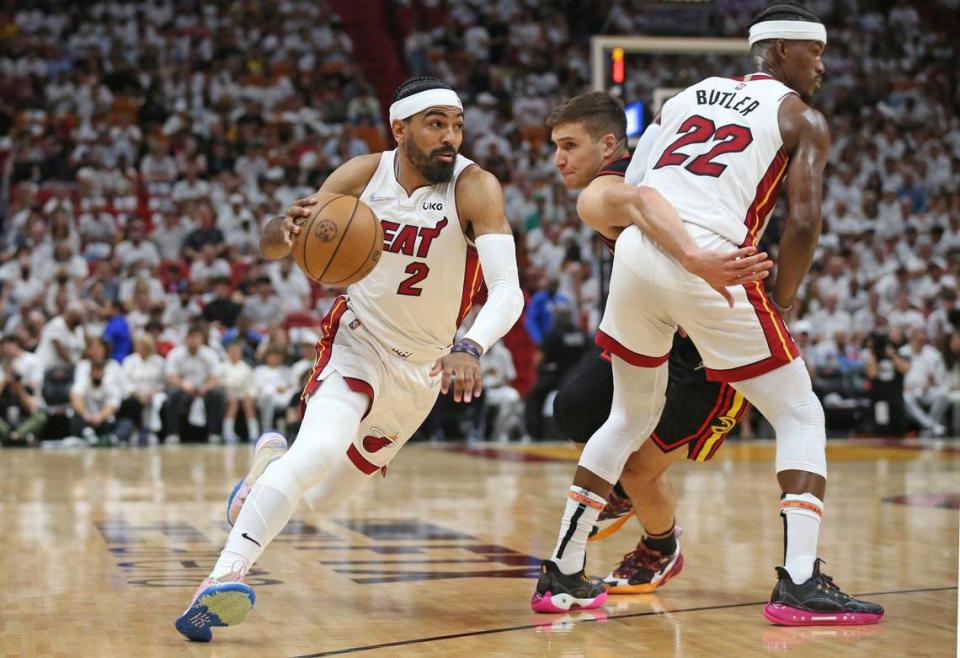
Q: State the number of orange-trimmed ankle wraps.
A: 2